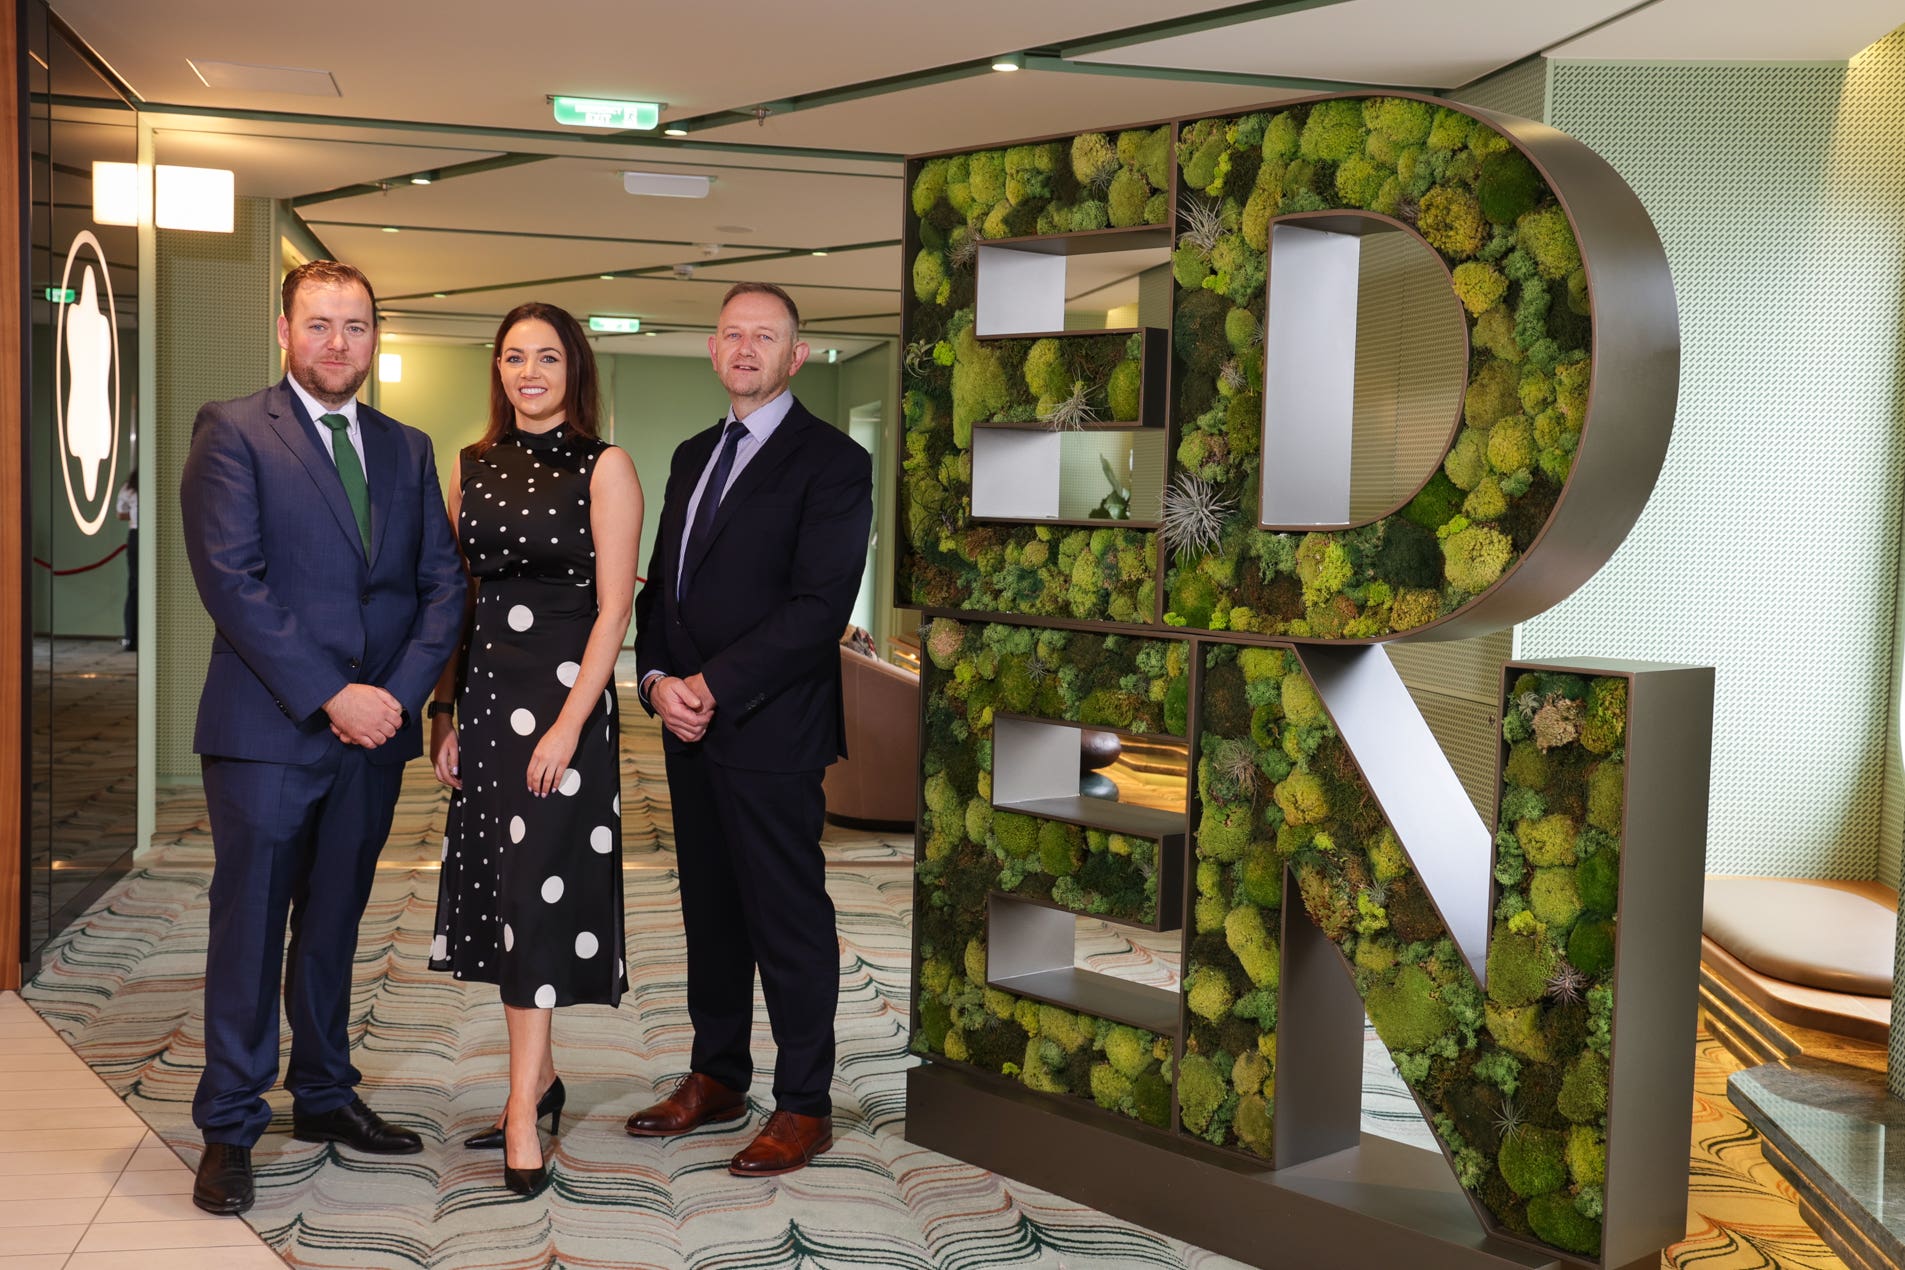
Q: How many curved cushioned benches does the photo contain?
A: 1